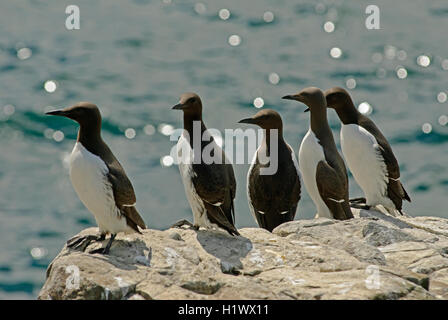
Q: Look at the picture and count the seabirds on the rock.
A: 5